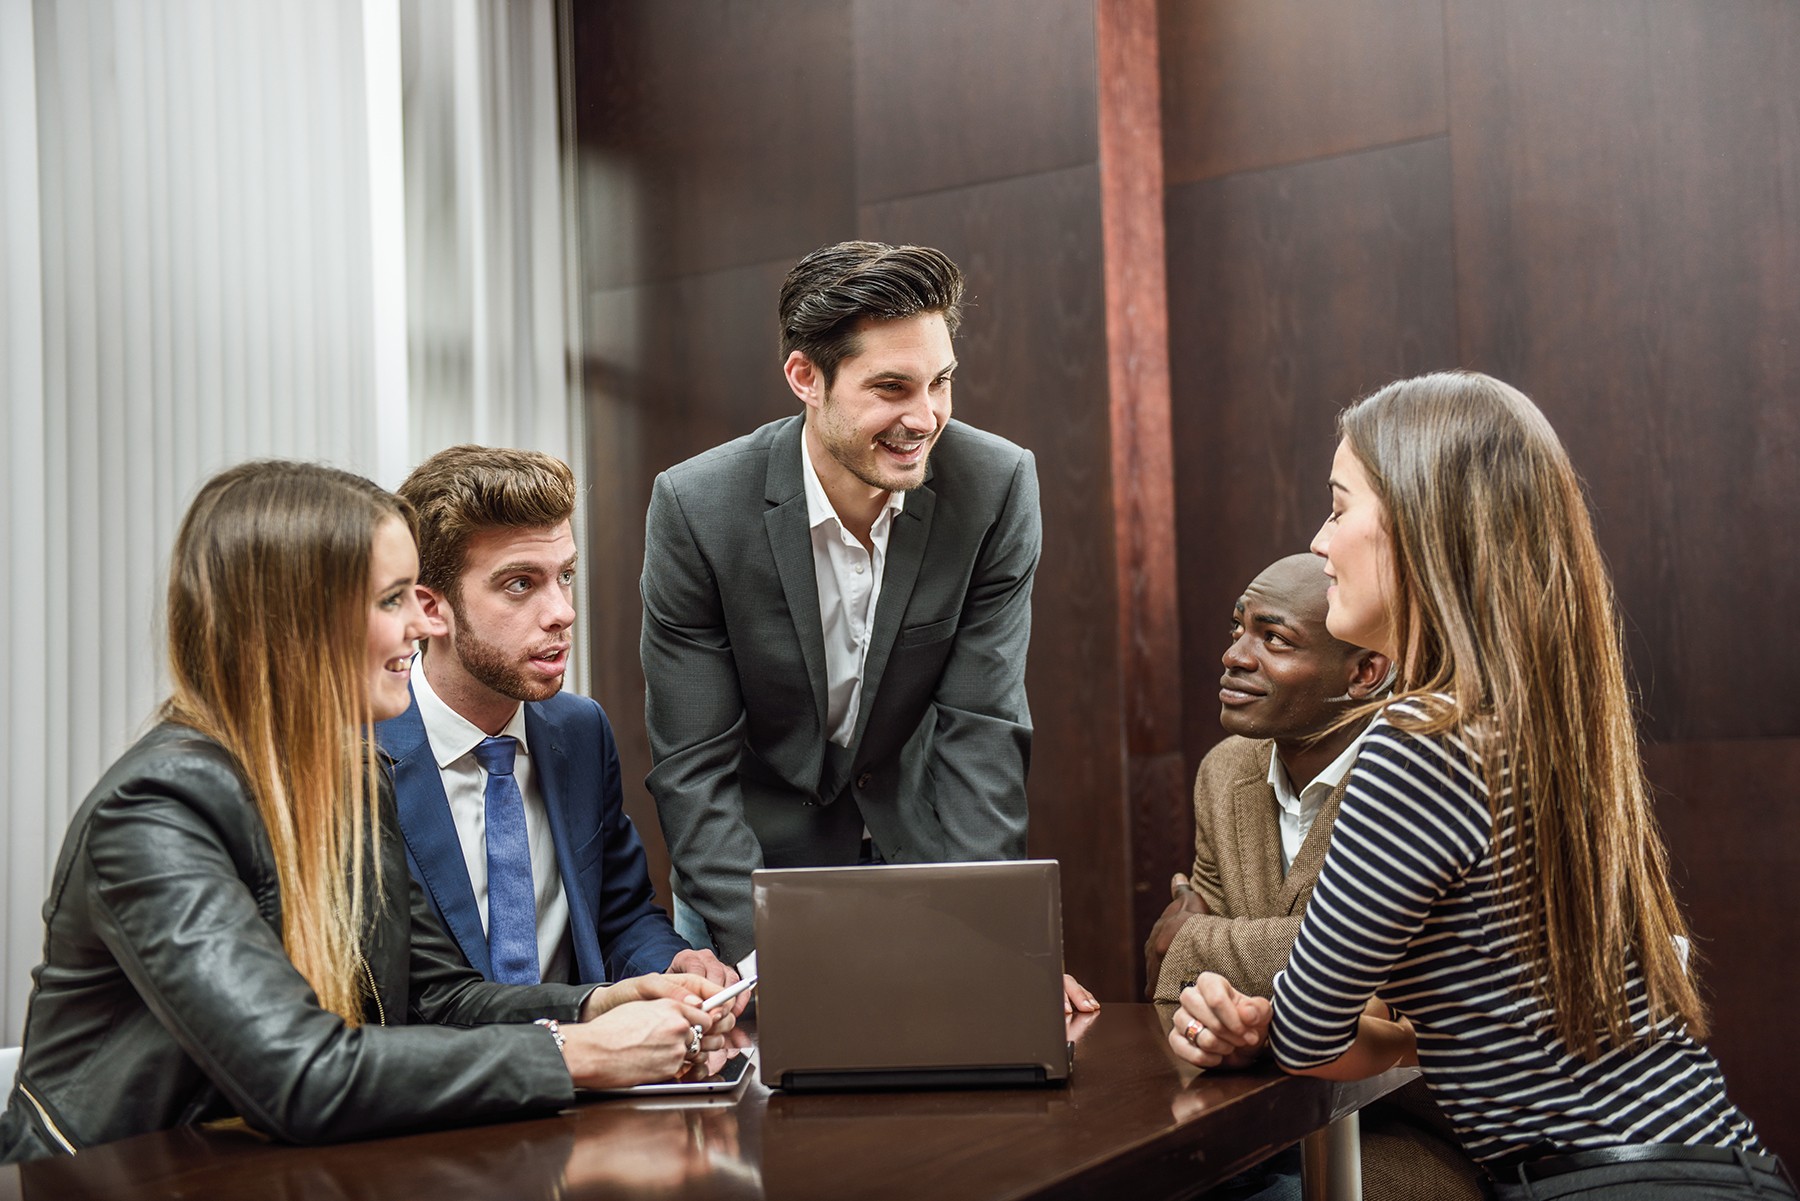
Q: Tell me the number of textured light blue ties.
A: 1